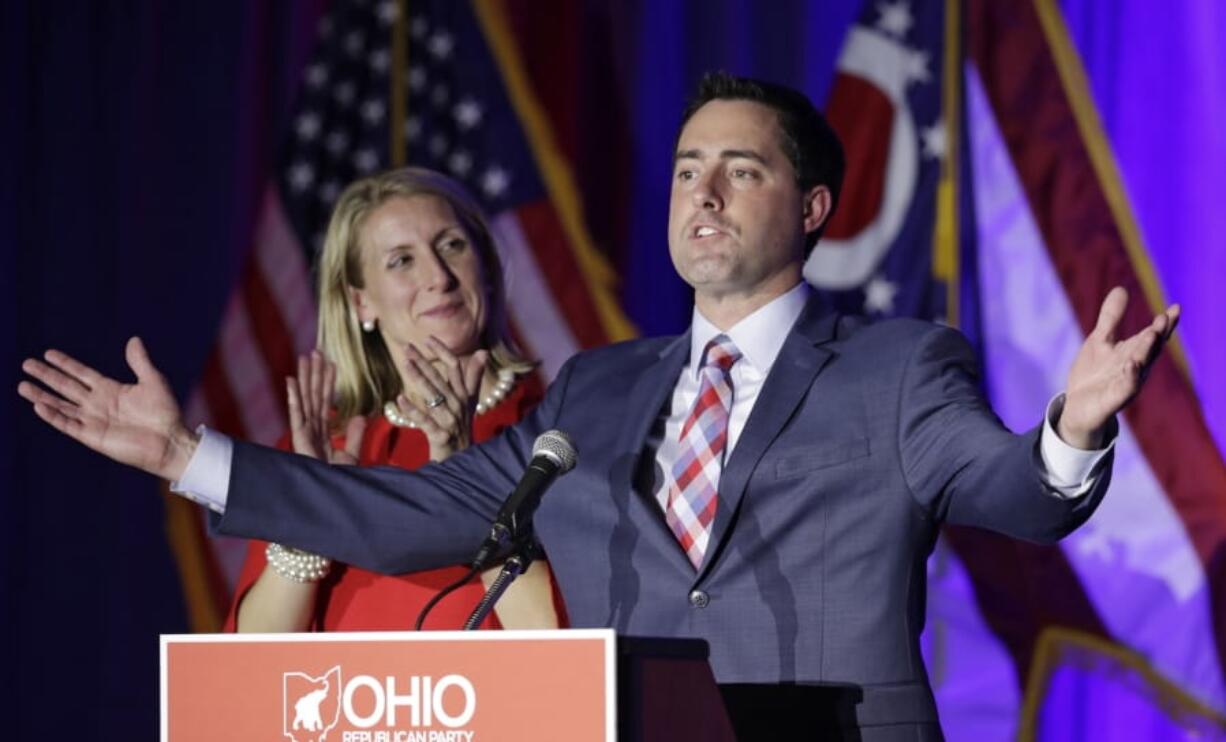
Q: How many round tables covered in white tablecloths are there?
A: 0